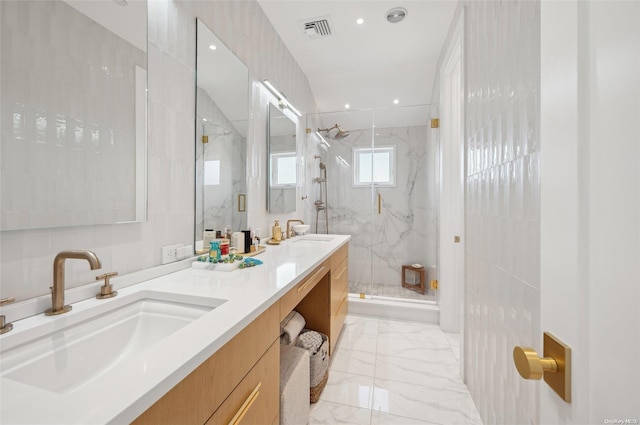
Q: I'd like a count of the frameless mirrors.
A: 3